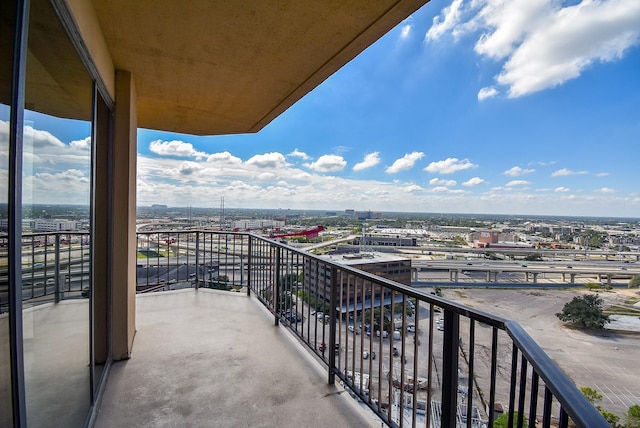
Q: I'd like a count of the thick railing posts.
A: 5